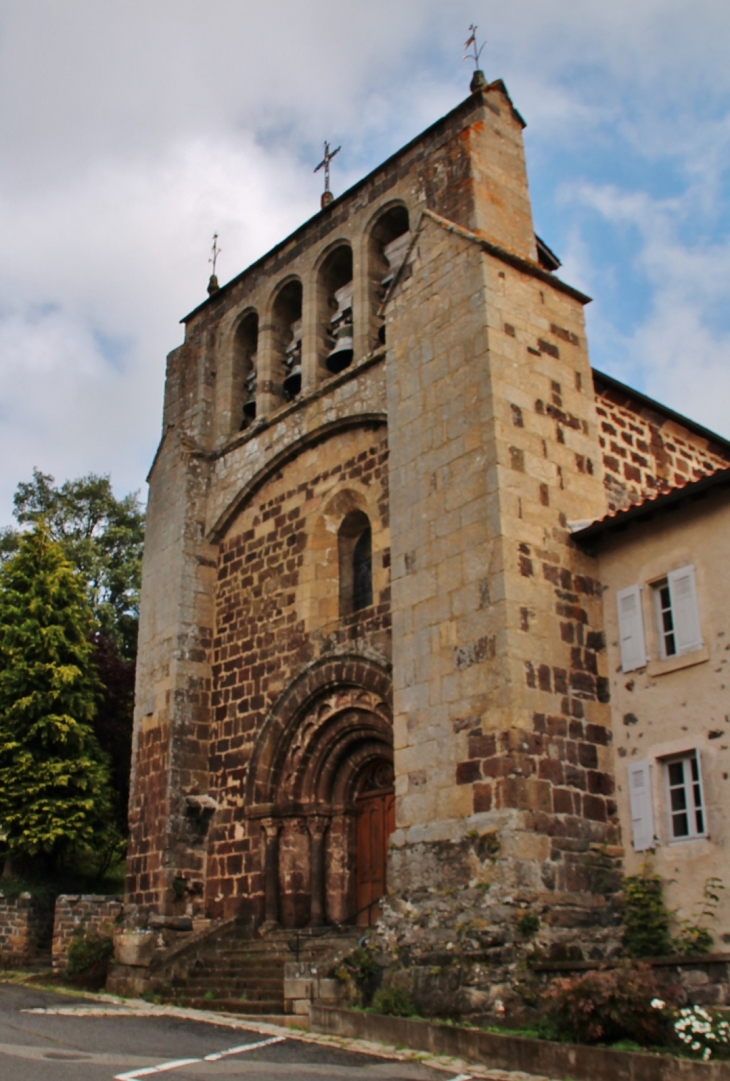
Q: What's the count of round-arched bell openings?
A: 4